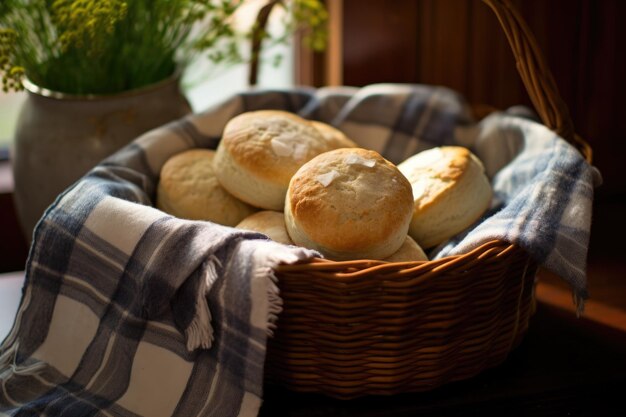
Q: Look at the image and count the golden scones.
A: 7